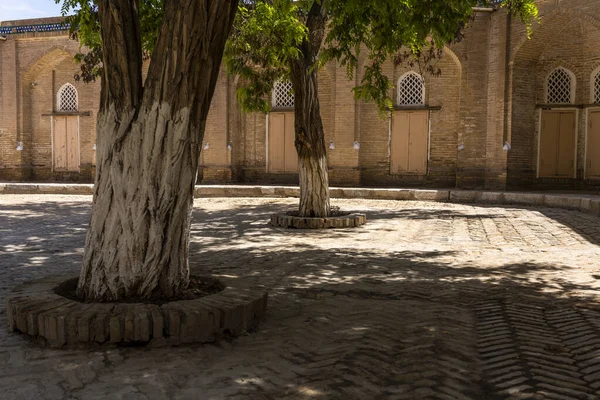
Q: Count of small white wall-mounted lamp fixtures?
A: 8